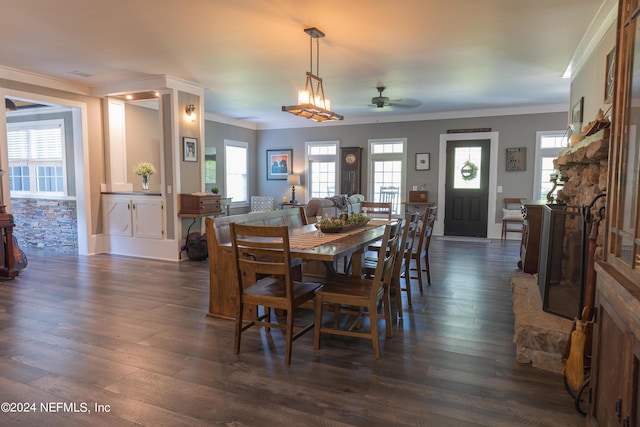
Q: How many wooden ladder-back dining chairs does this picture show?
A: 5